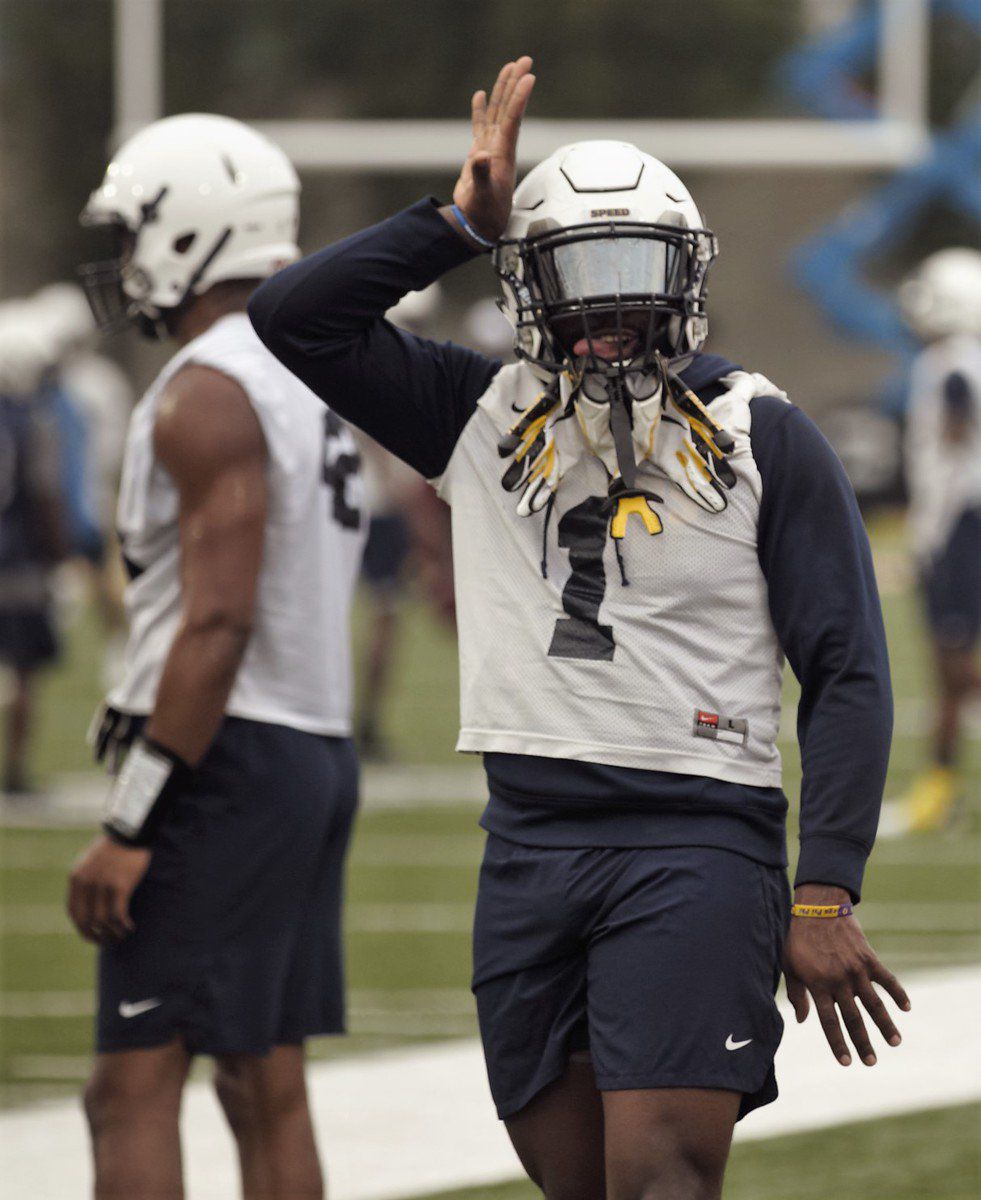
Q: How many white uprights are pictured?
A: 2